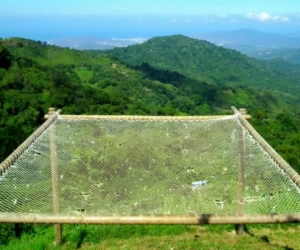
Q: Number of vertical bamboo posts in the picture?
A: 2